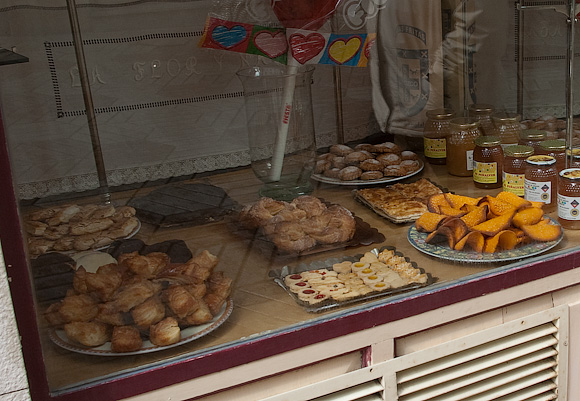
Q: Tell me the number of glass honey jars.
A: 11